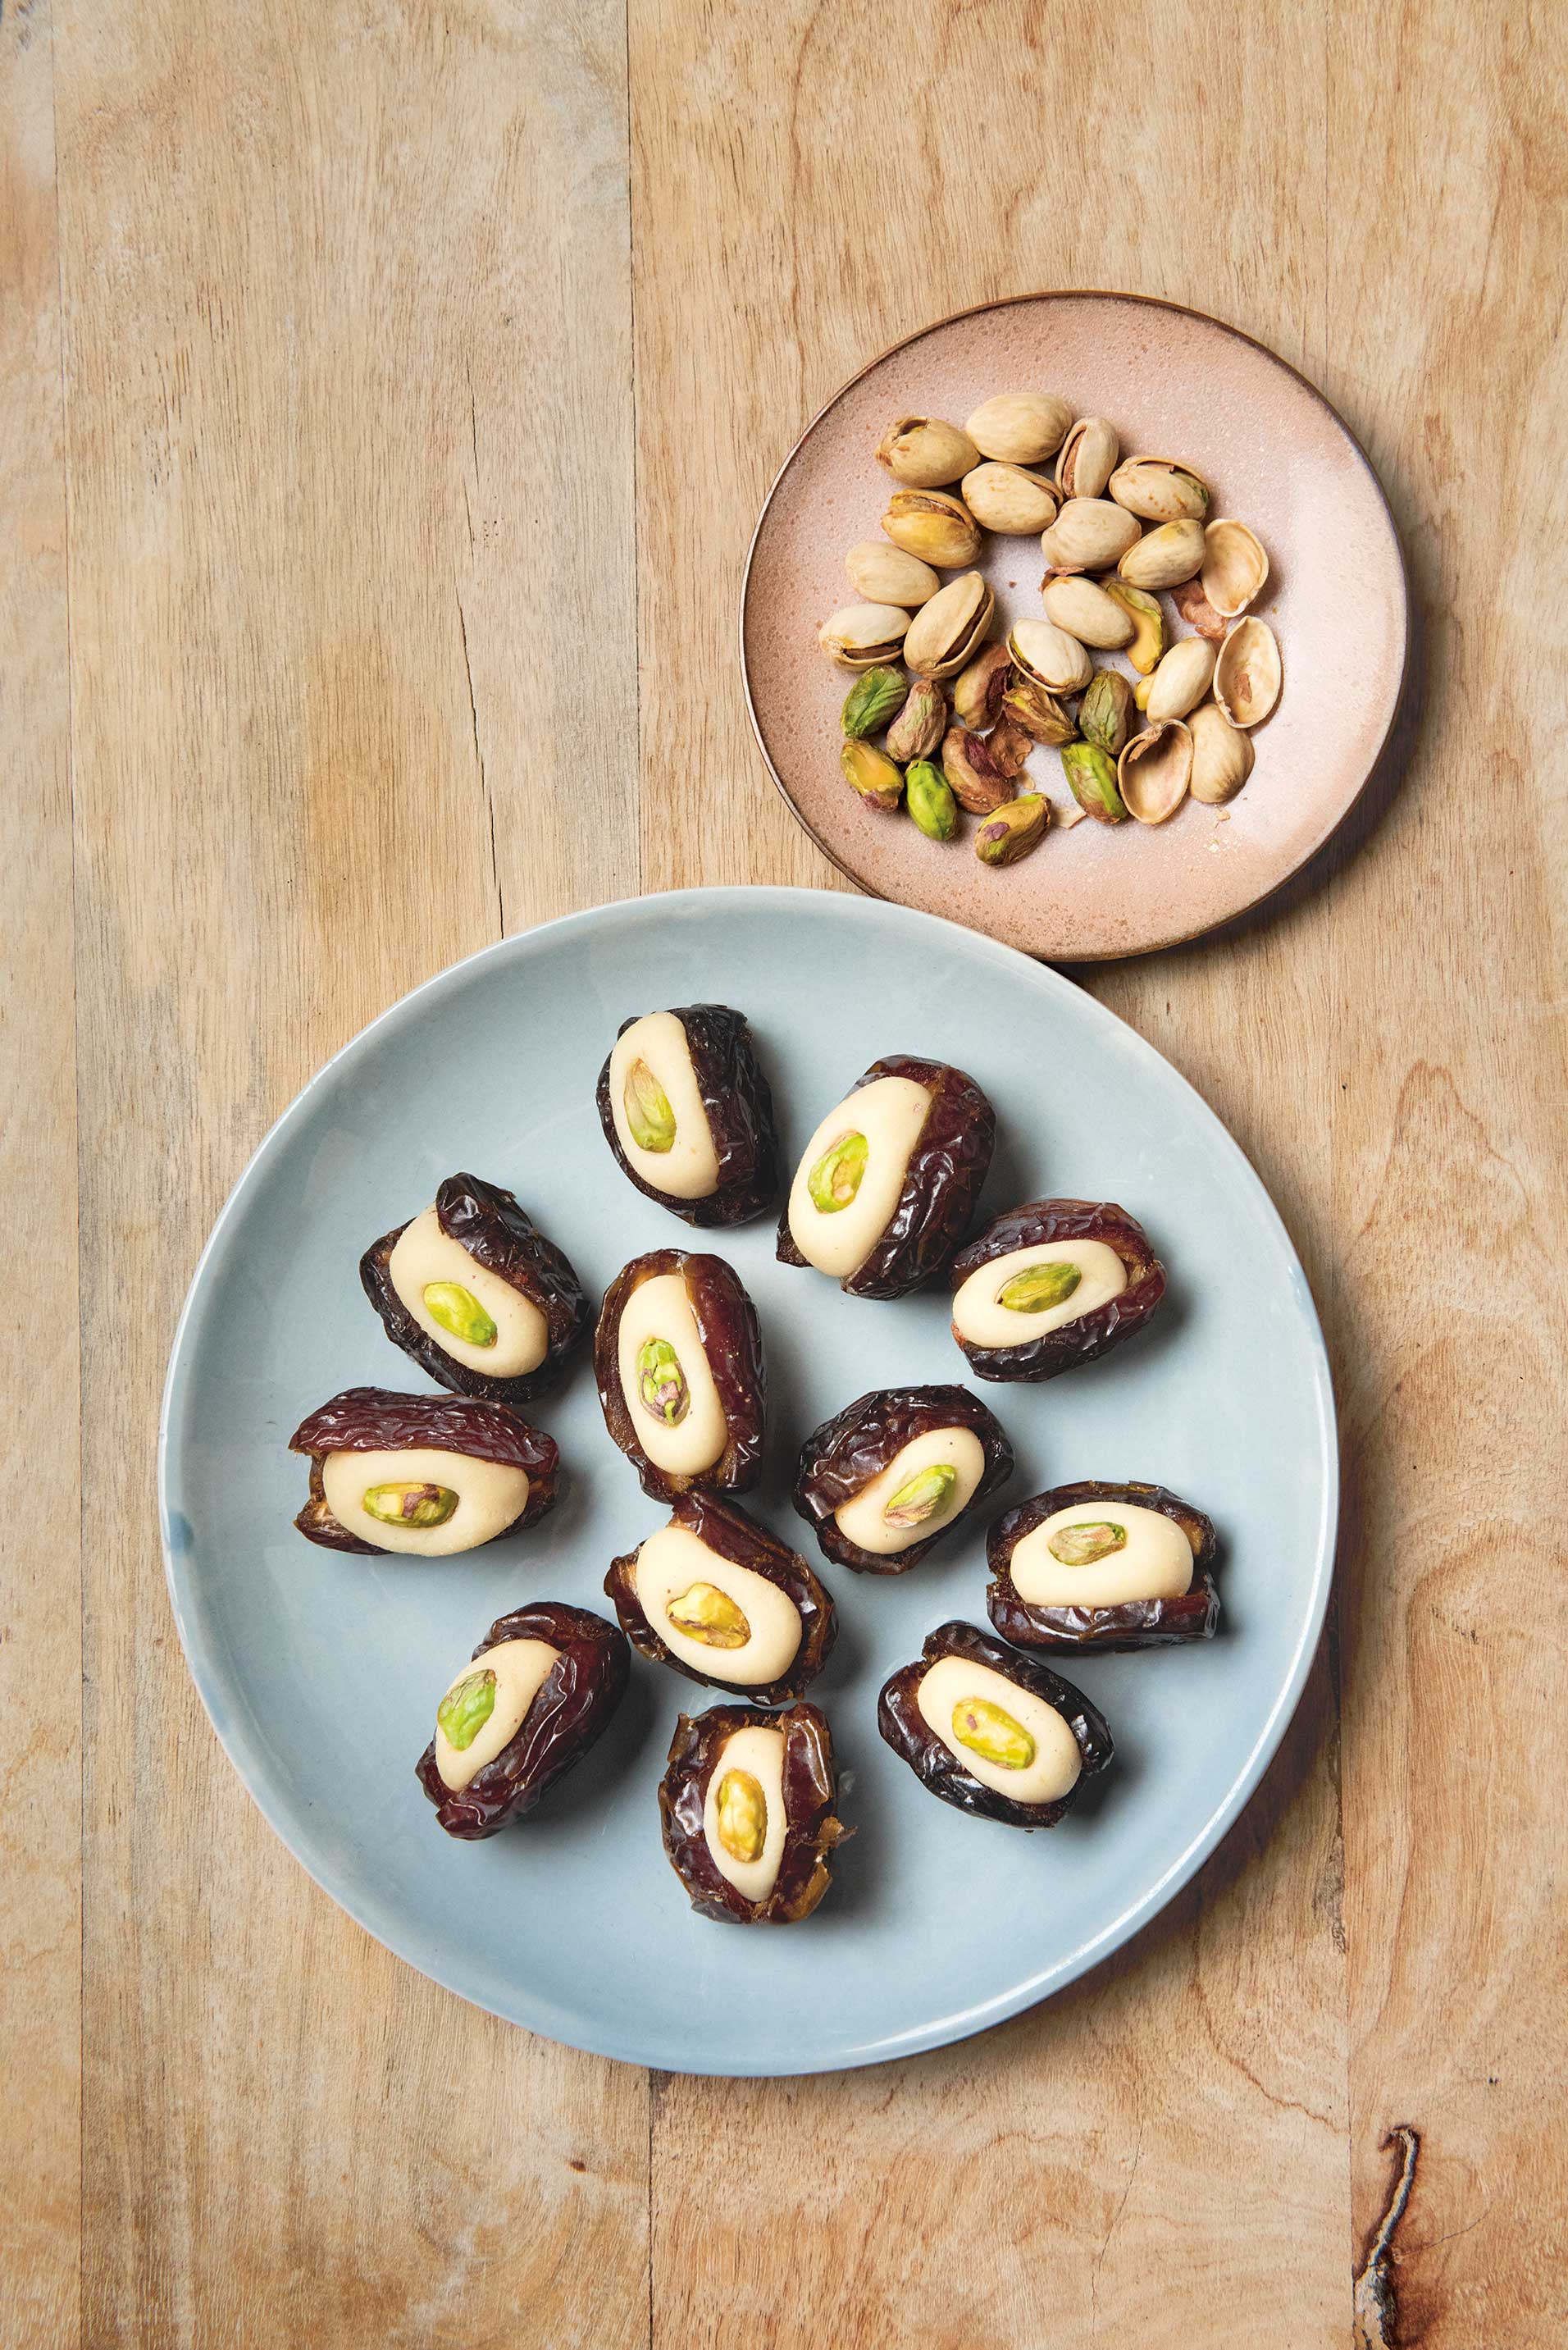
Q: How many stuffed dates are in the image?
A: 12